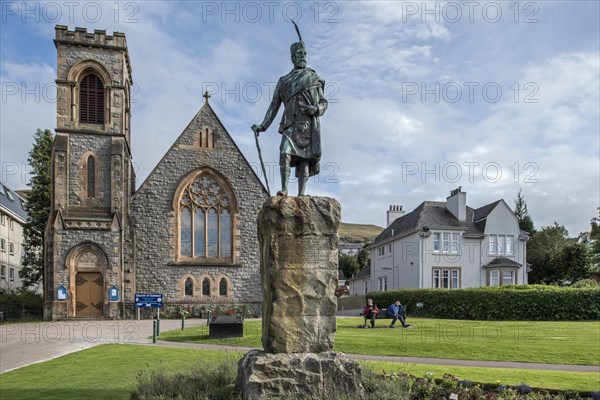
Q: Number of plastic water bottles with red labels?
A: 0